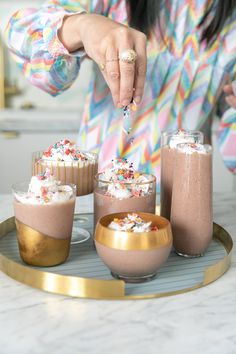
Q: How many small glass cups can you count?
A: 4